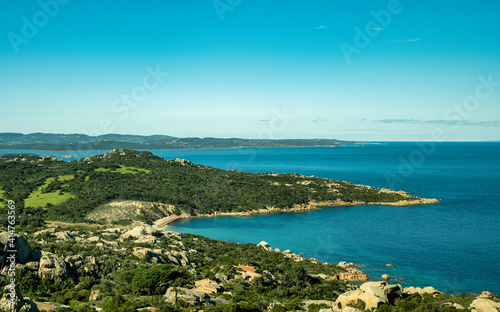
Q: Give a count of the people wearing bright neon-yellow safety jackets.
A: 0